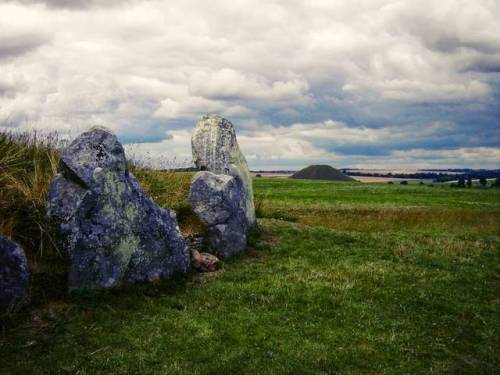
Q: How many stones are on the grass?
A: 5